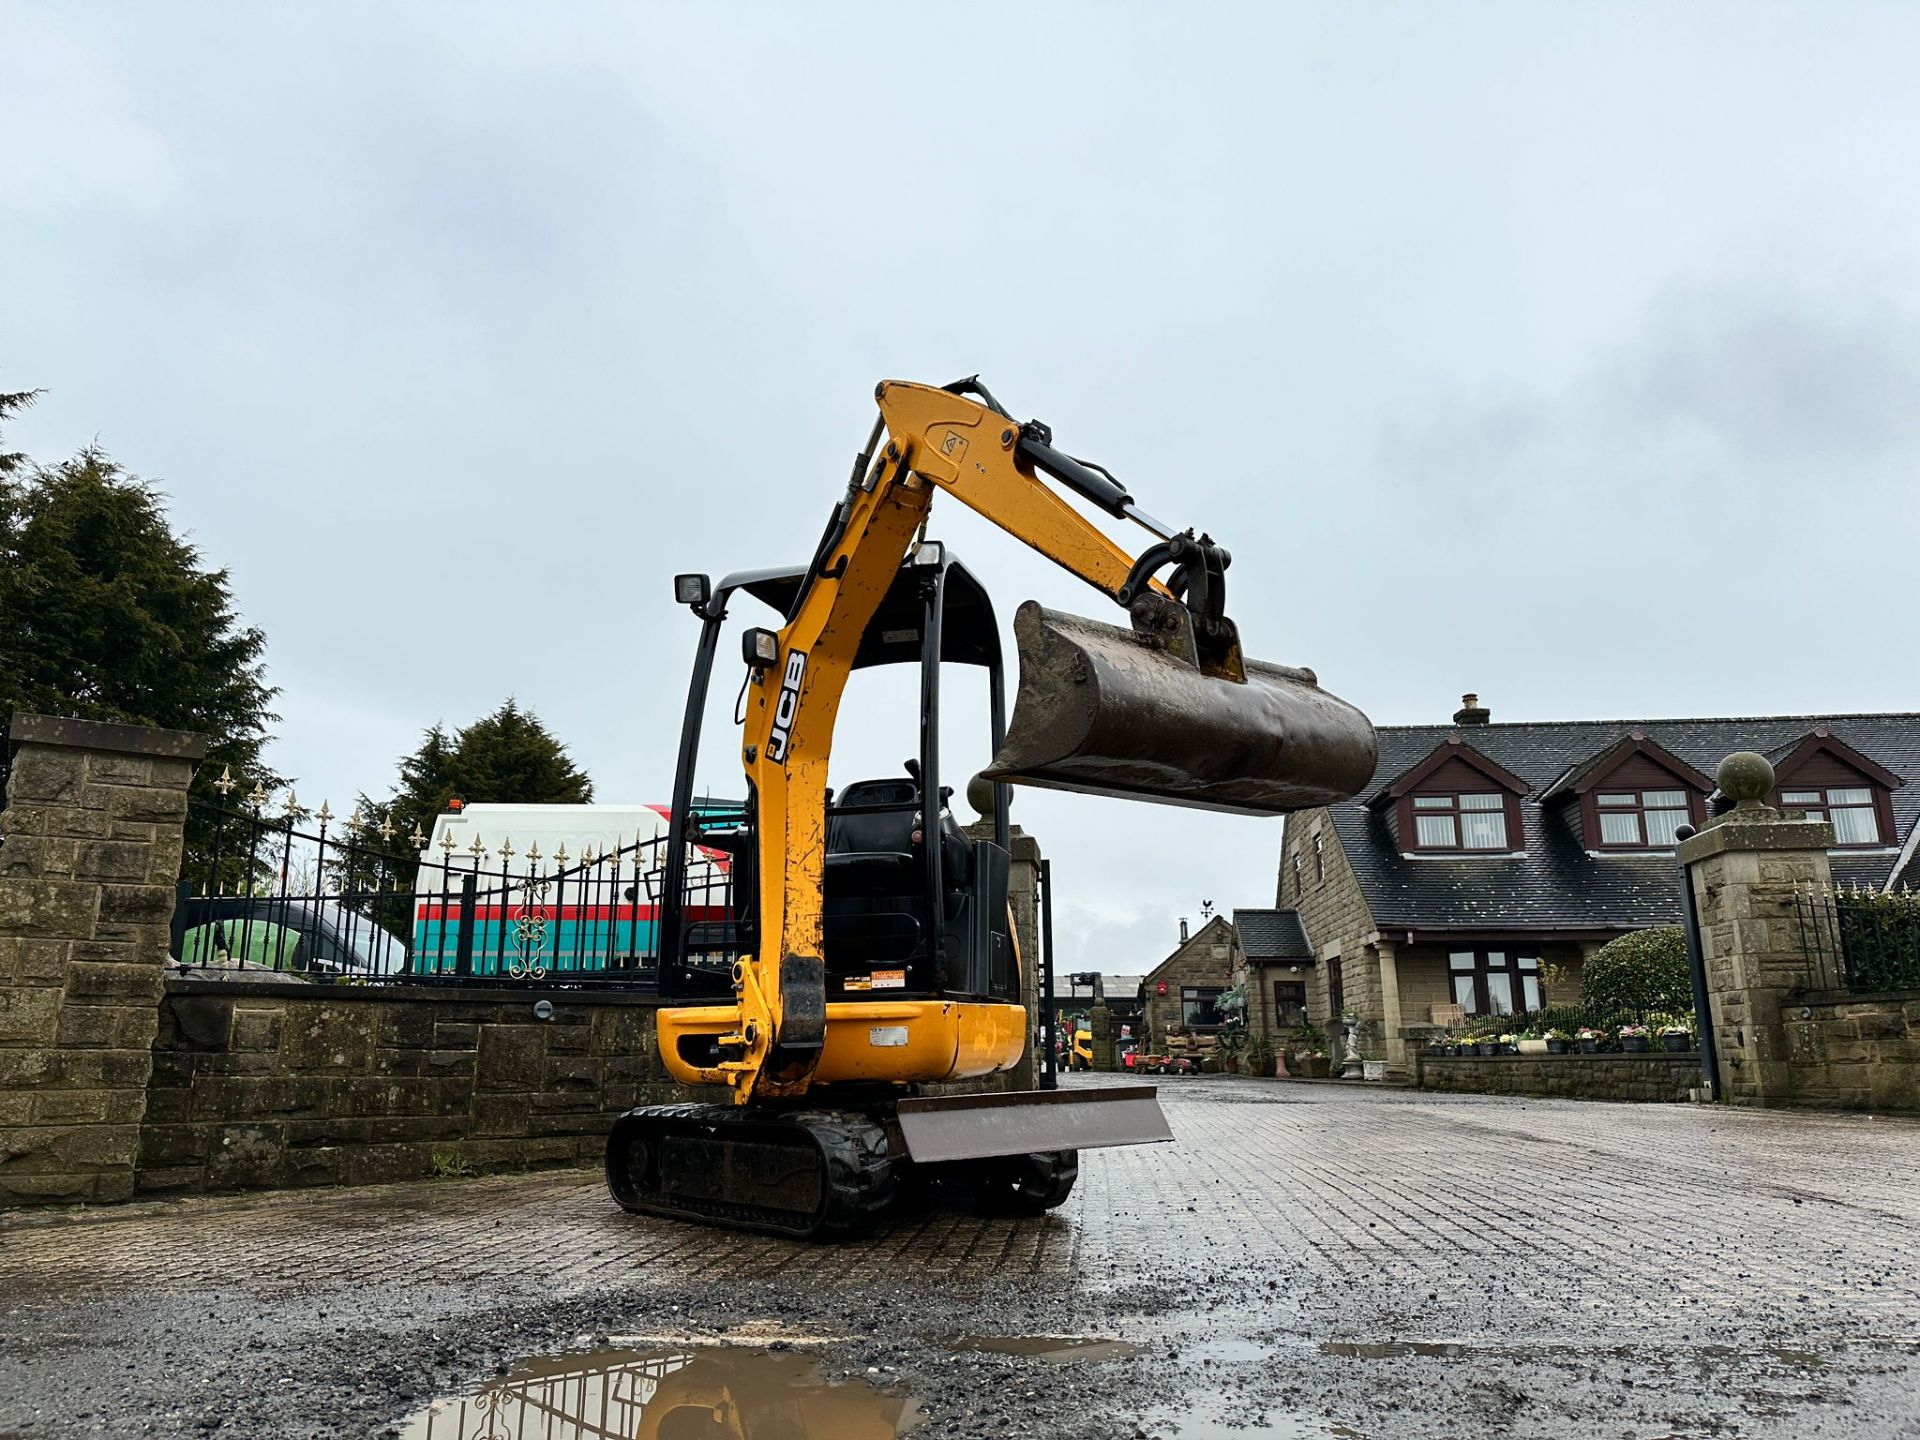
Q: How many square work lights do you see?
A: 3